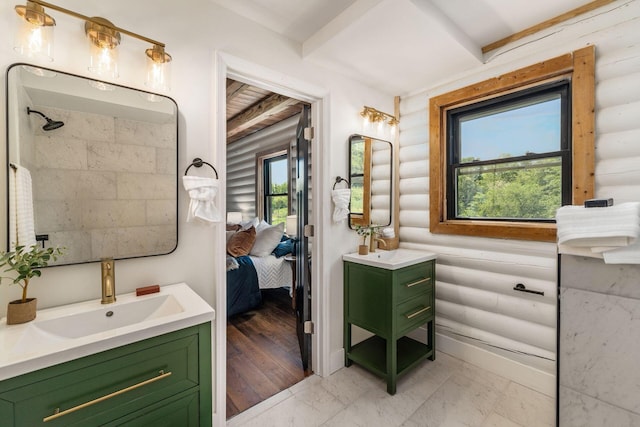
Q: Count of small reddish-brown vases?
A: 2